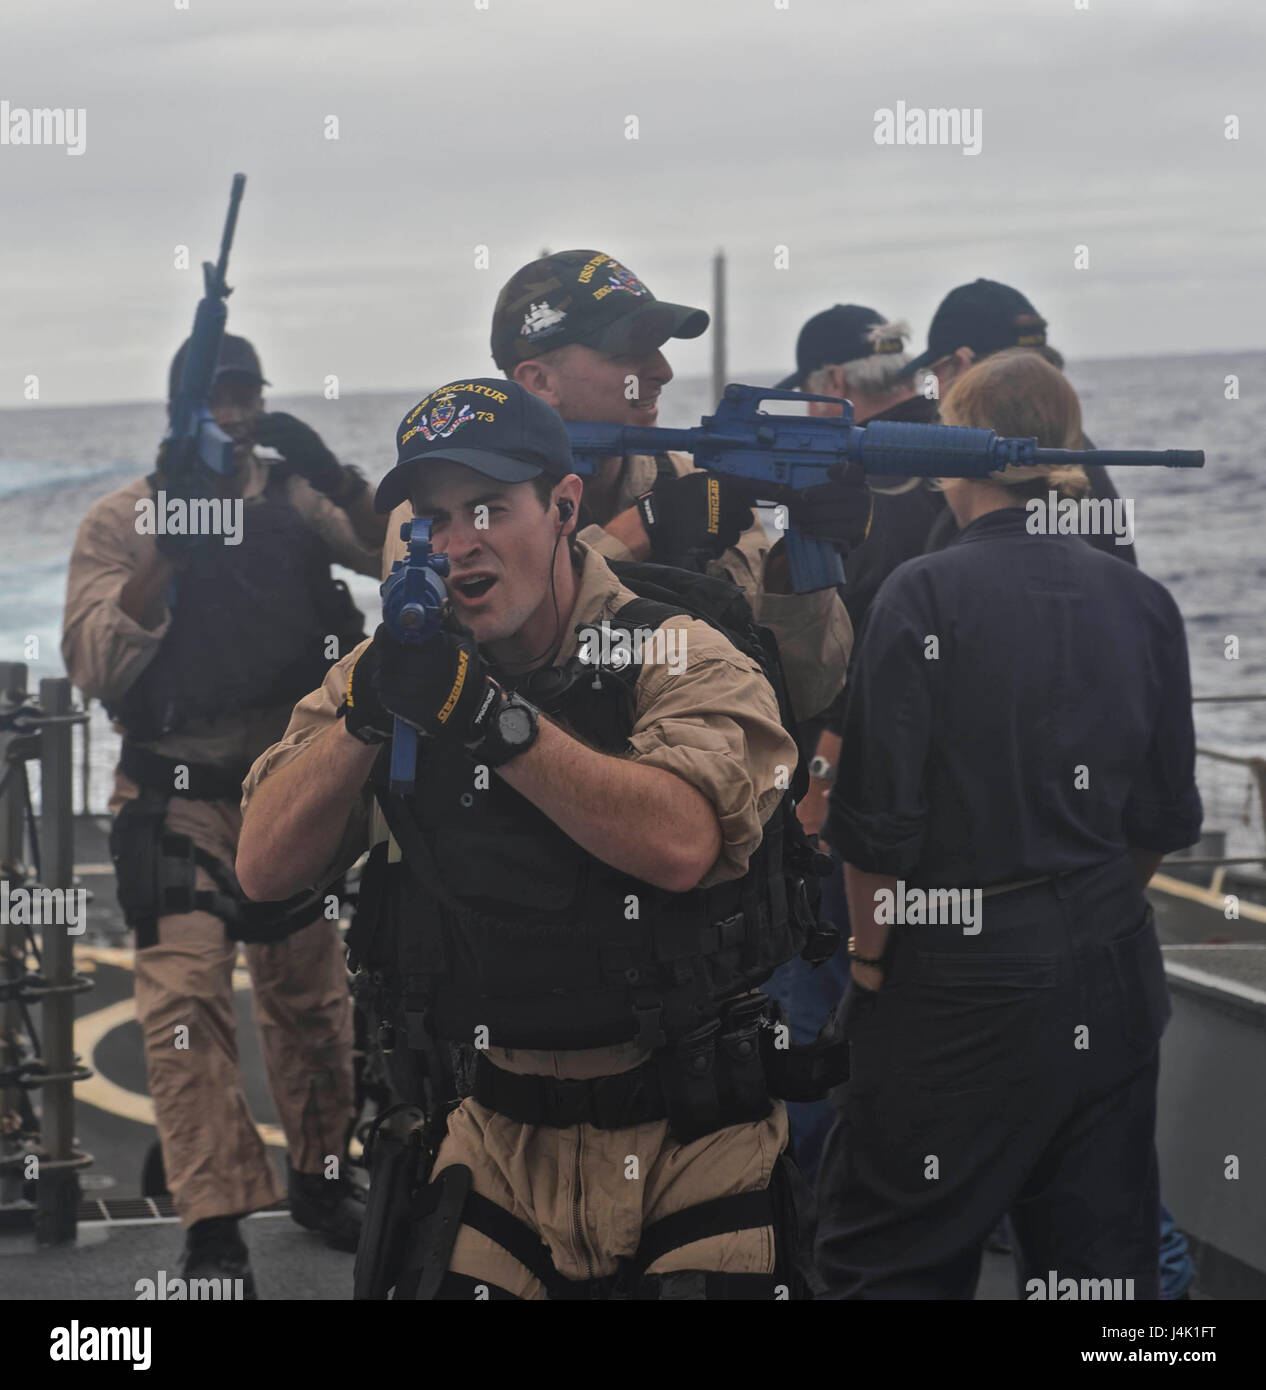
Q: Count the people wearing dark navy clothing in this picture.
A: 3